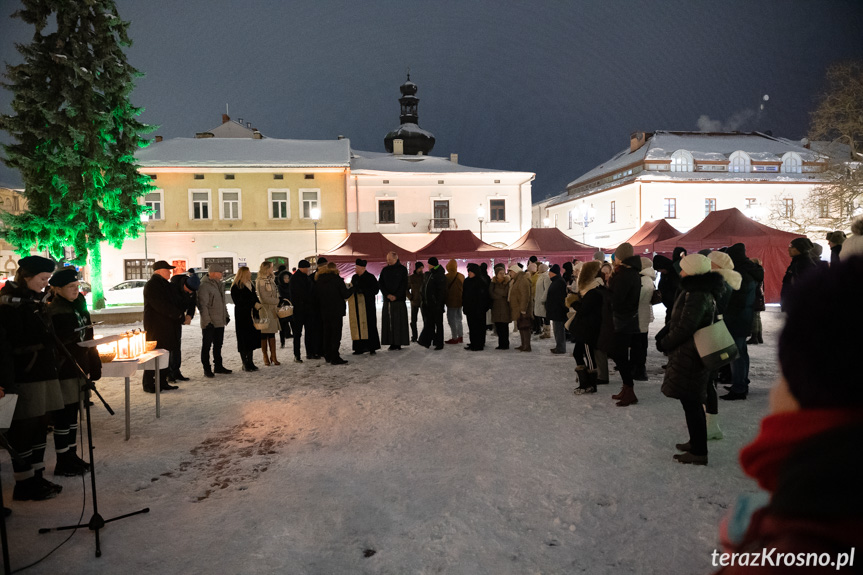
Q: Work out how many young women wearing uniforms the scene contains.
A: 2